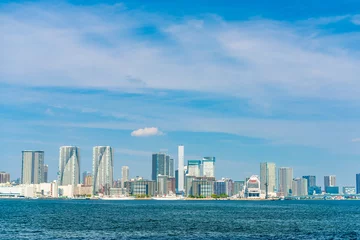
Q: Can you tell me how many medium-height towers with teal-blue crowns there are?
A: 2